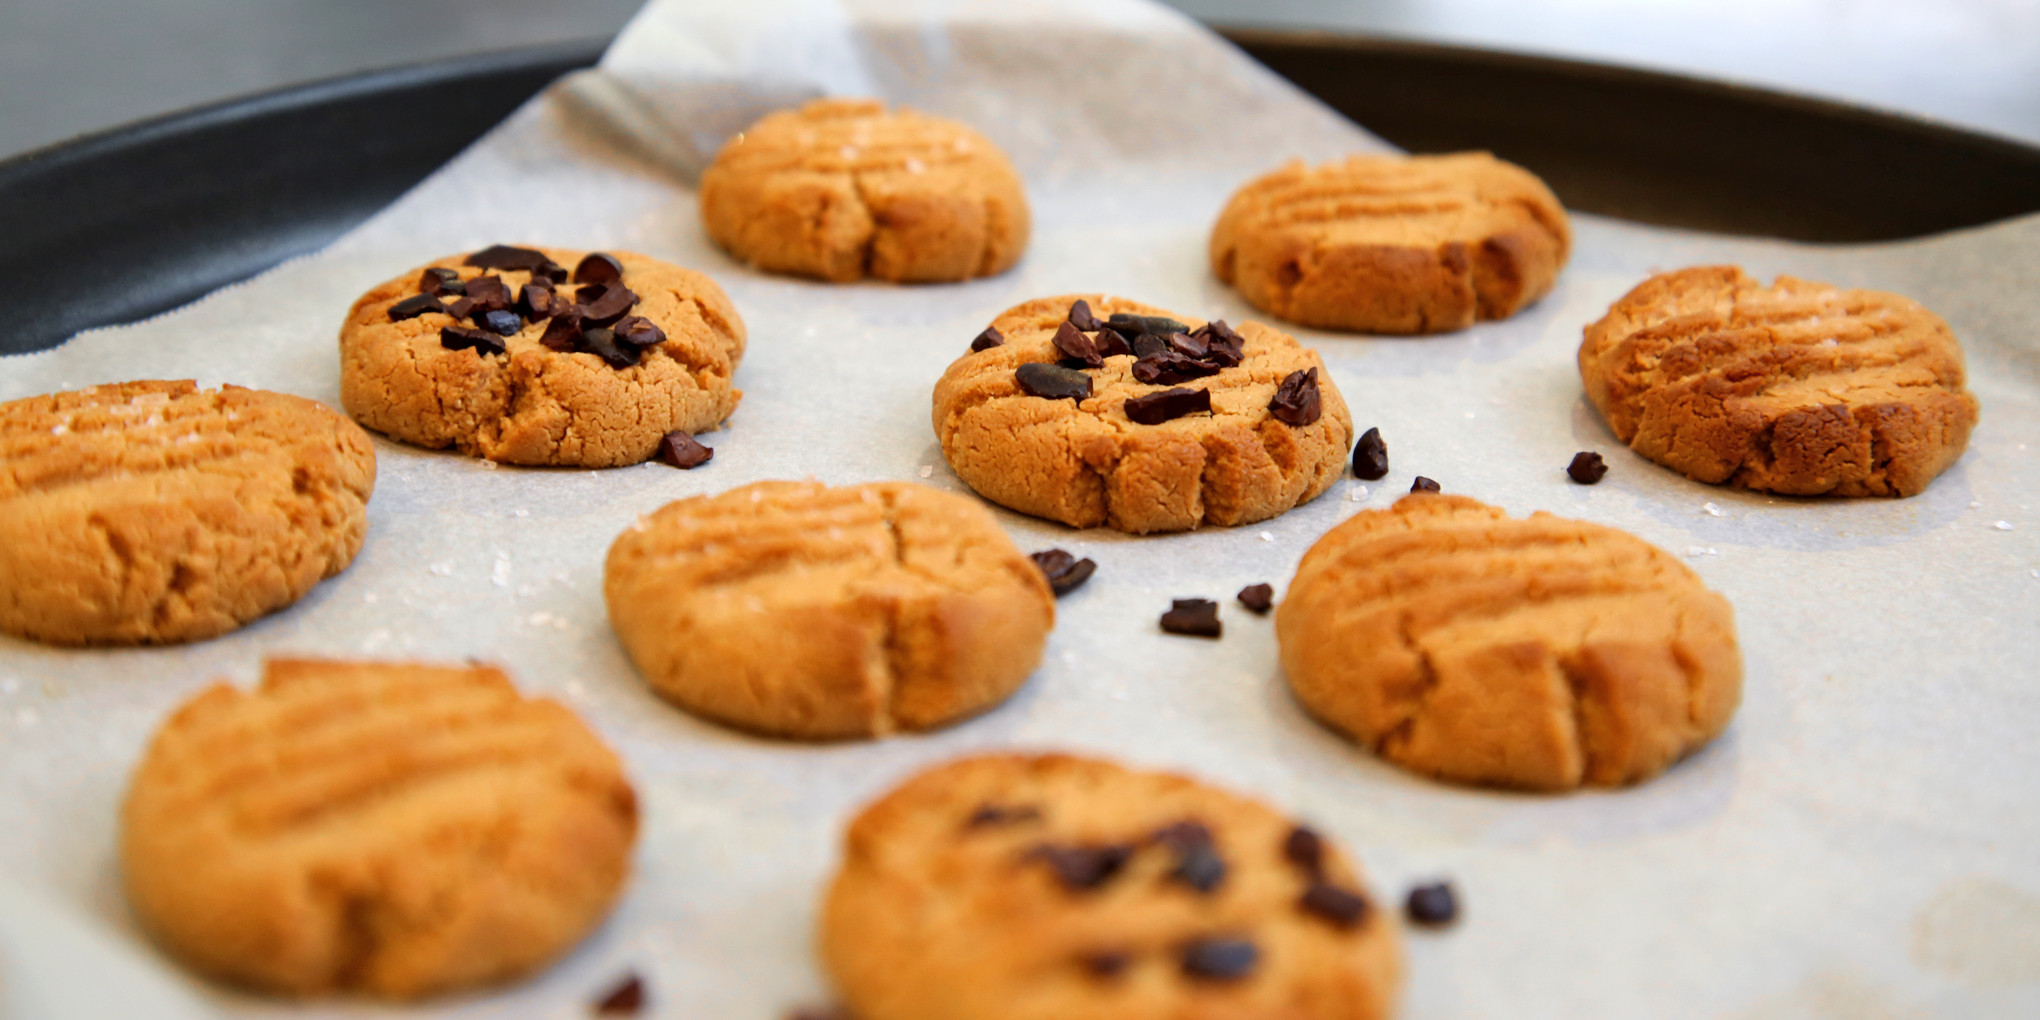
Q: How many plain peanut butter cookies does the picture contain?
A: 7